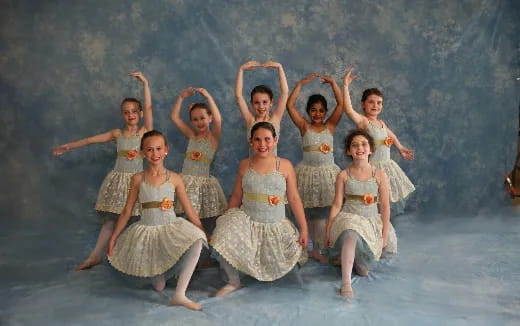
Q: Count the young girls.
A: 8